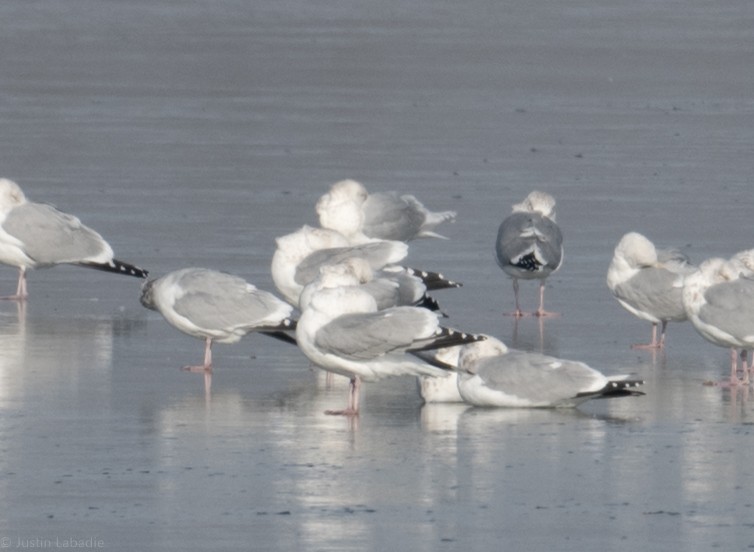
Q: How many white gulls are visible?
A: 12